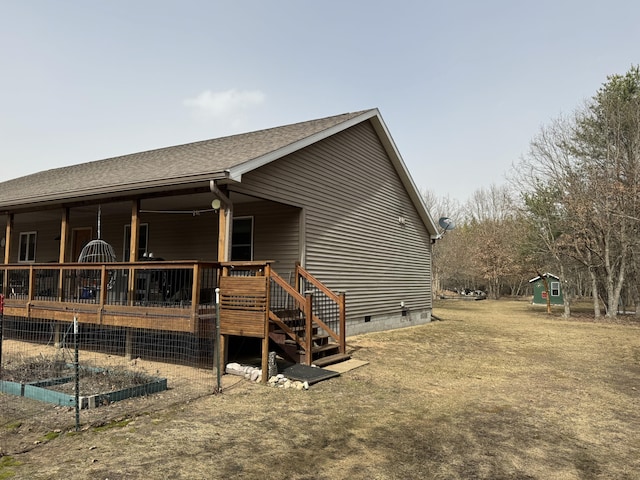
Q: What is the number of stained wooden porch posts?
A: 4